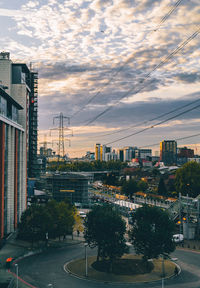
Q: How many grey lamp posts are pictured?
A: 3